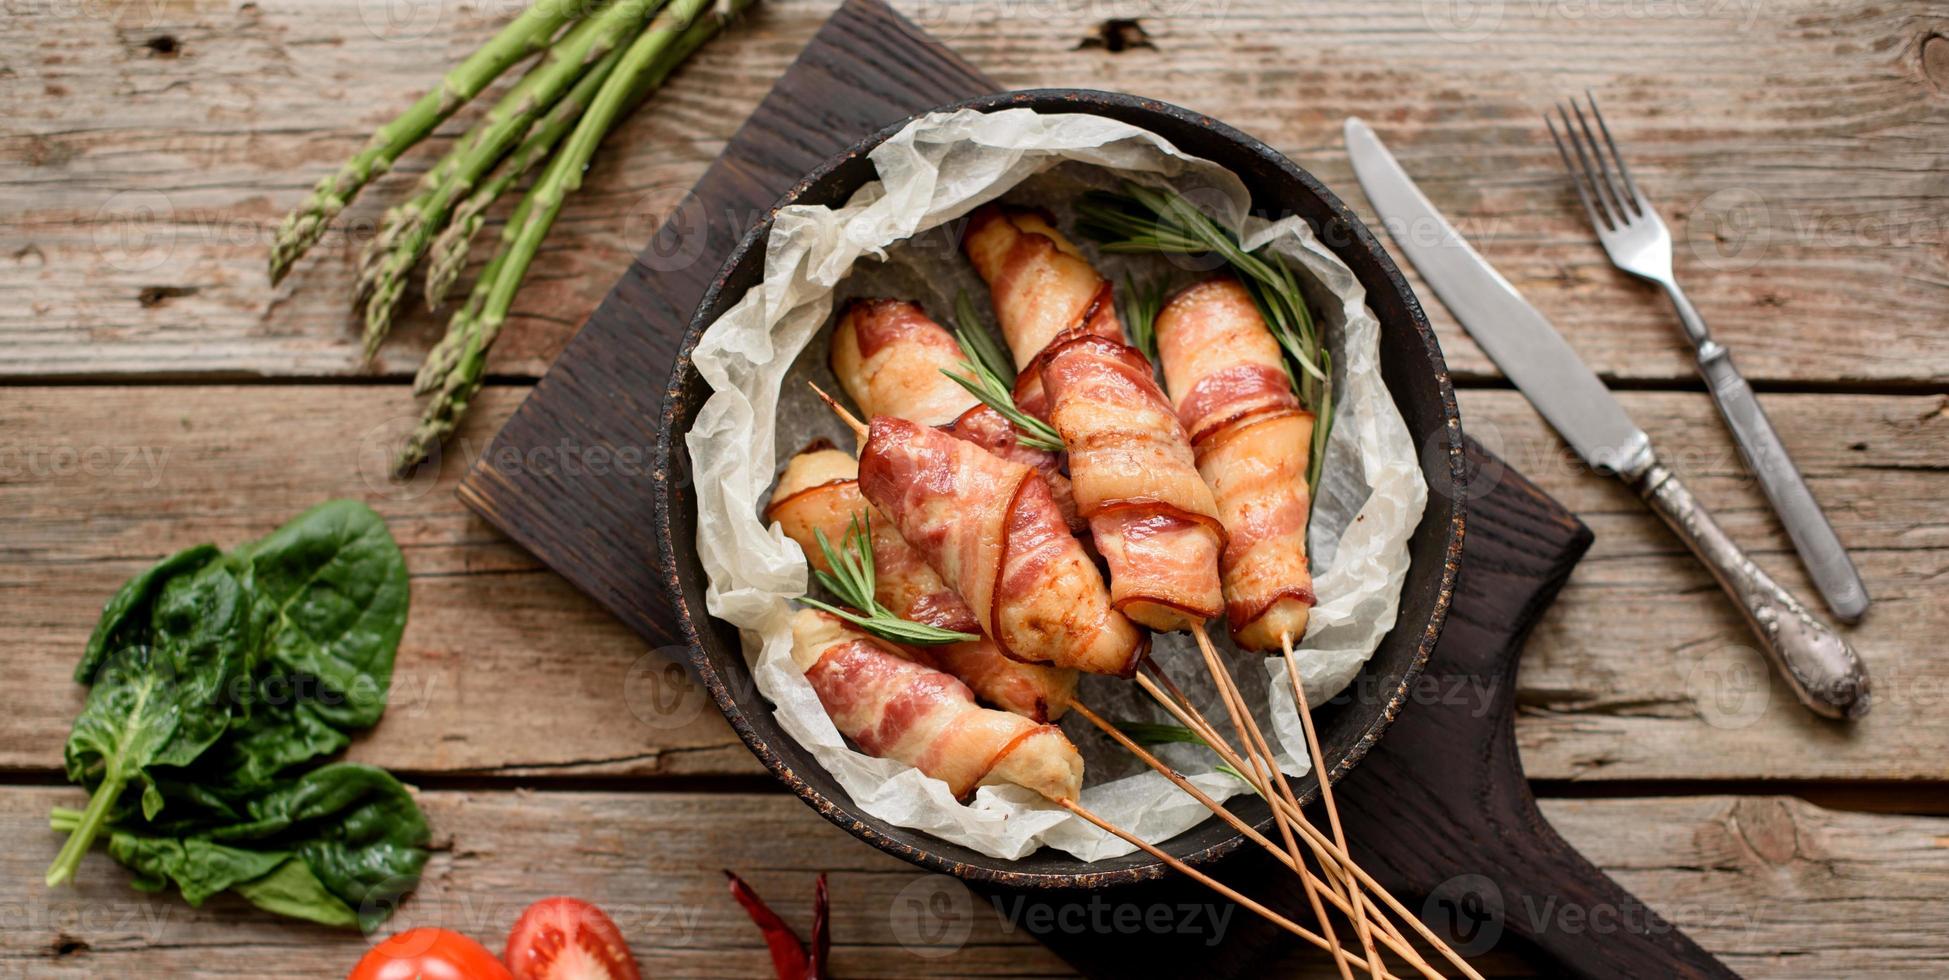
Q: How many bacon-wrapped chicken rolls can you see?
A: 7